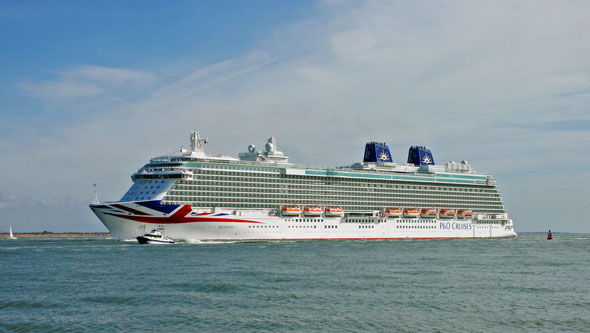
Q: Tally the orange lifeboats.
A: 8